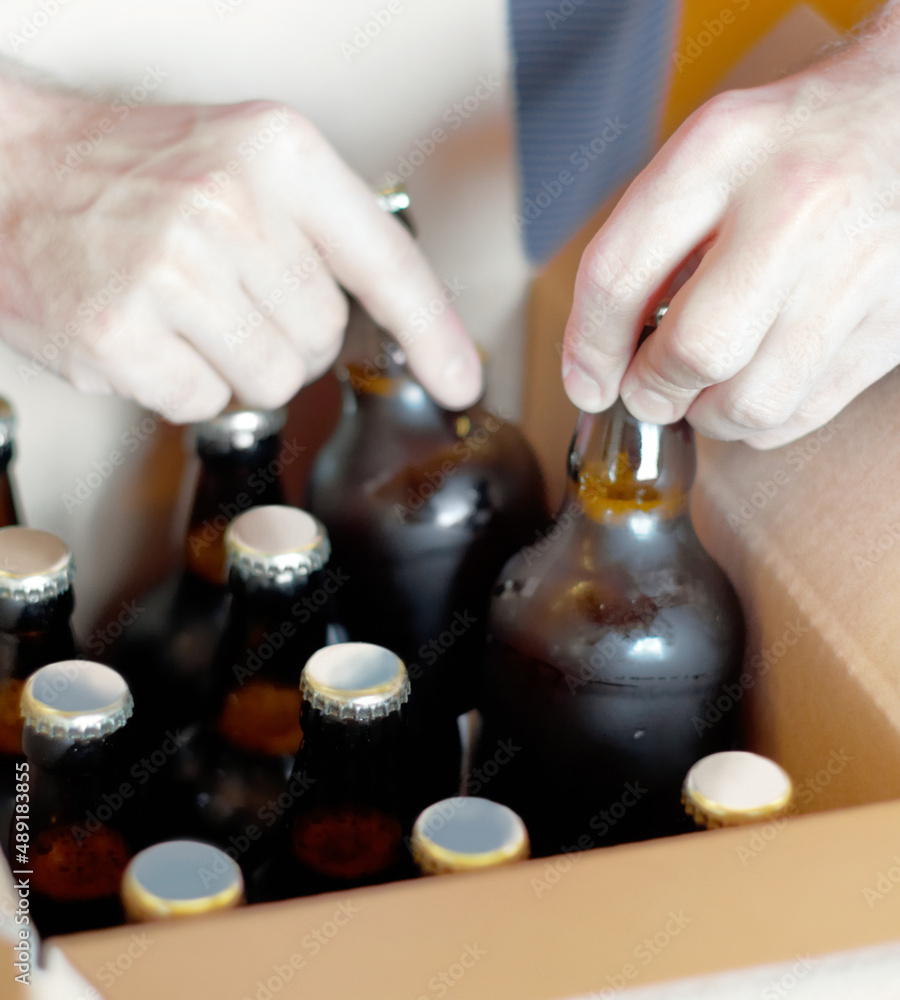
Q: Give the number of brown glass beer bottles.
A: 11